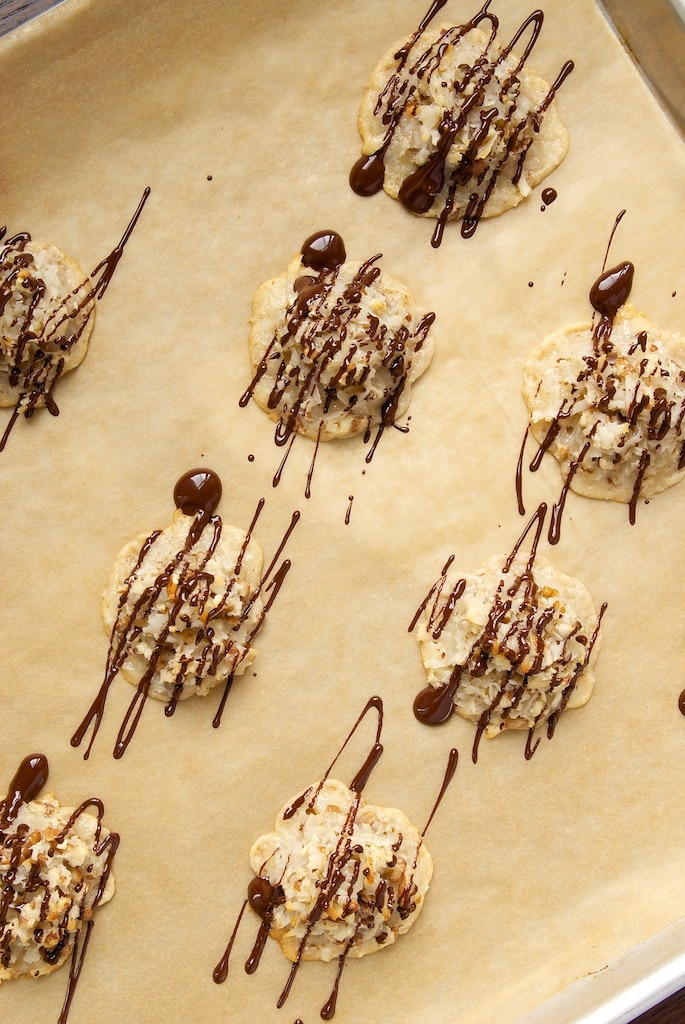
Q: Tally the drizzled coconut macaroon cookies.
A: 8